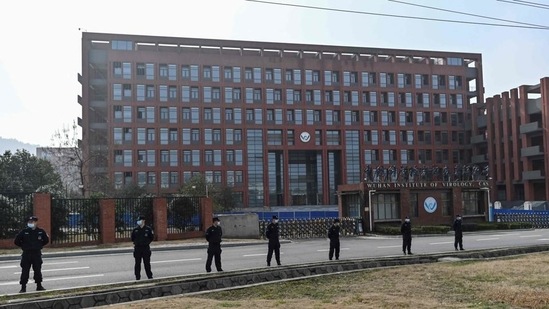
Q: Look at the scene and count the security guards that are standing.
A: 7